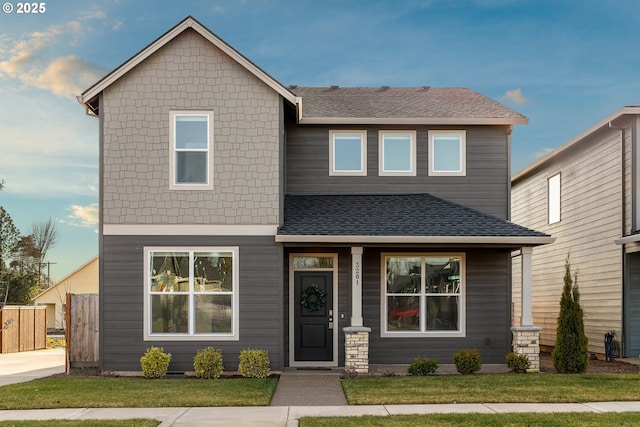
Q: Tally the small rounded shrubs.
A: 6